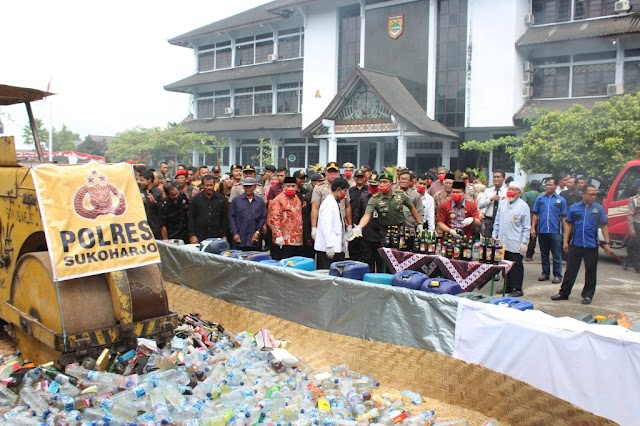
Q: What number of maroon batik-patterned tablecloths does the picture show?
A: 2